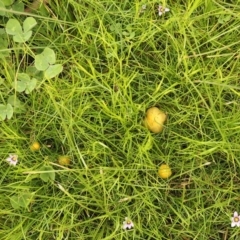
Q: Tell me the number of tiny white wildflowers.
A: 4